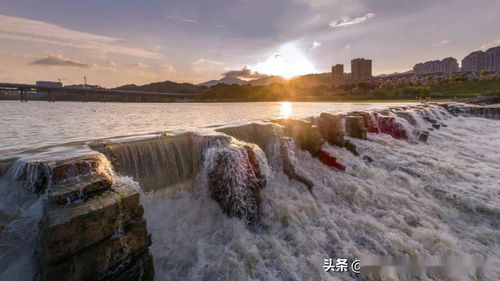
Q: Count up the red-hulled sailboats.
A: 0